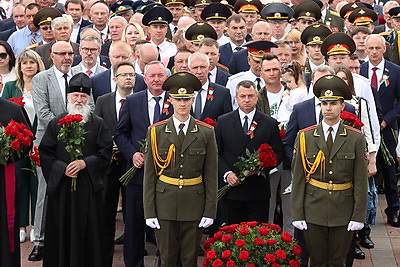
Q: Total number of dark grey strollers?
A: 0